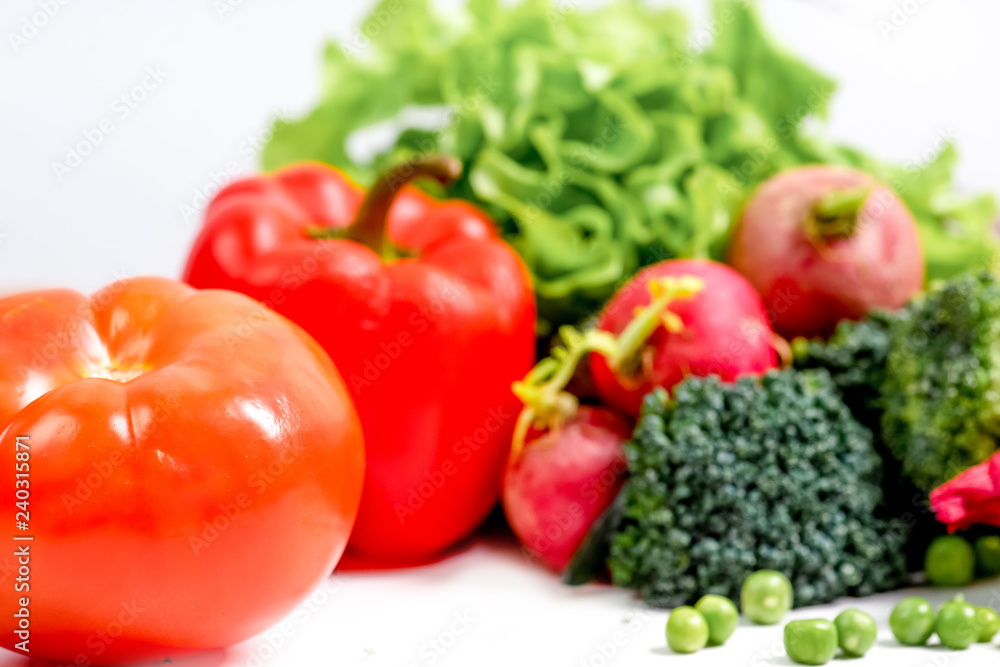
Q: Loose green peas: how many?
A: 10